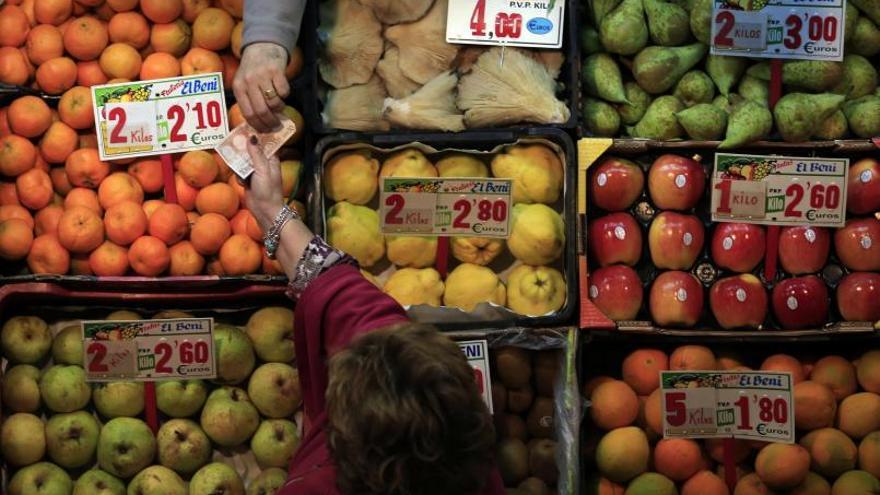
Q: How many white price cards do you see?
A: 8